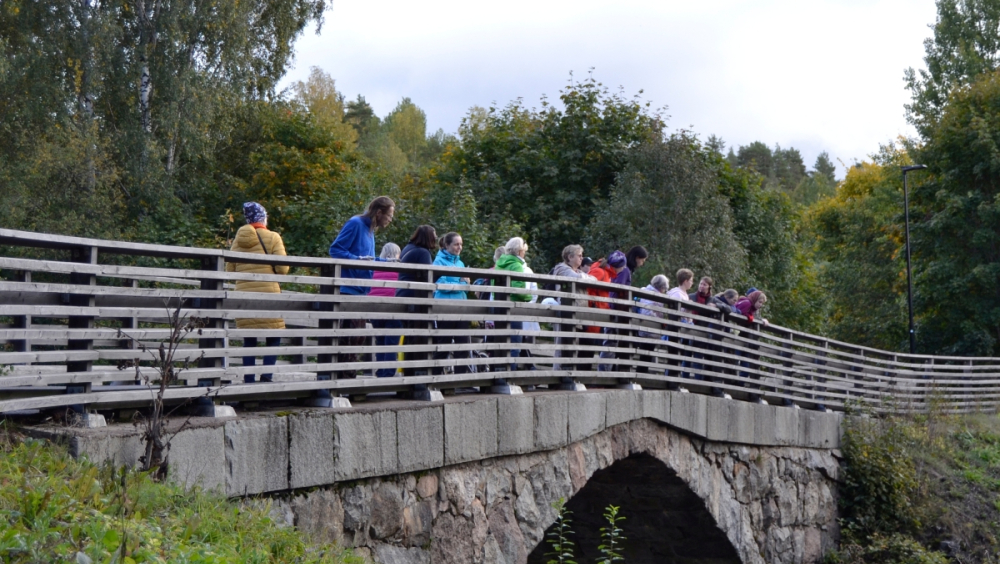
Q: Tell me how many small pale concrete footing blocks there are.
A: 12